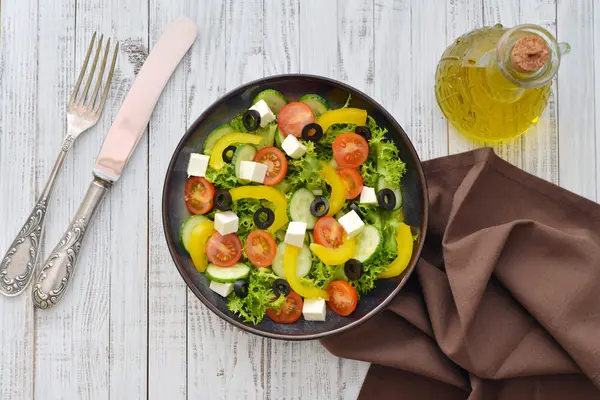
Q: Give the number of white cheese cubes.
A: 10